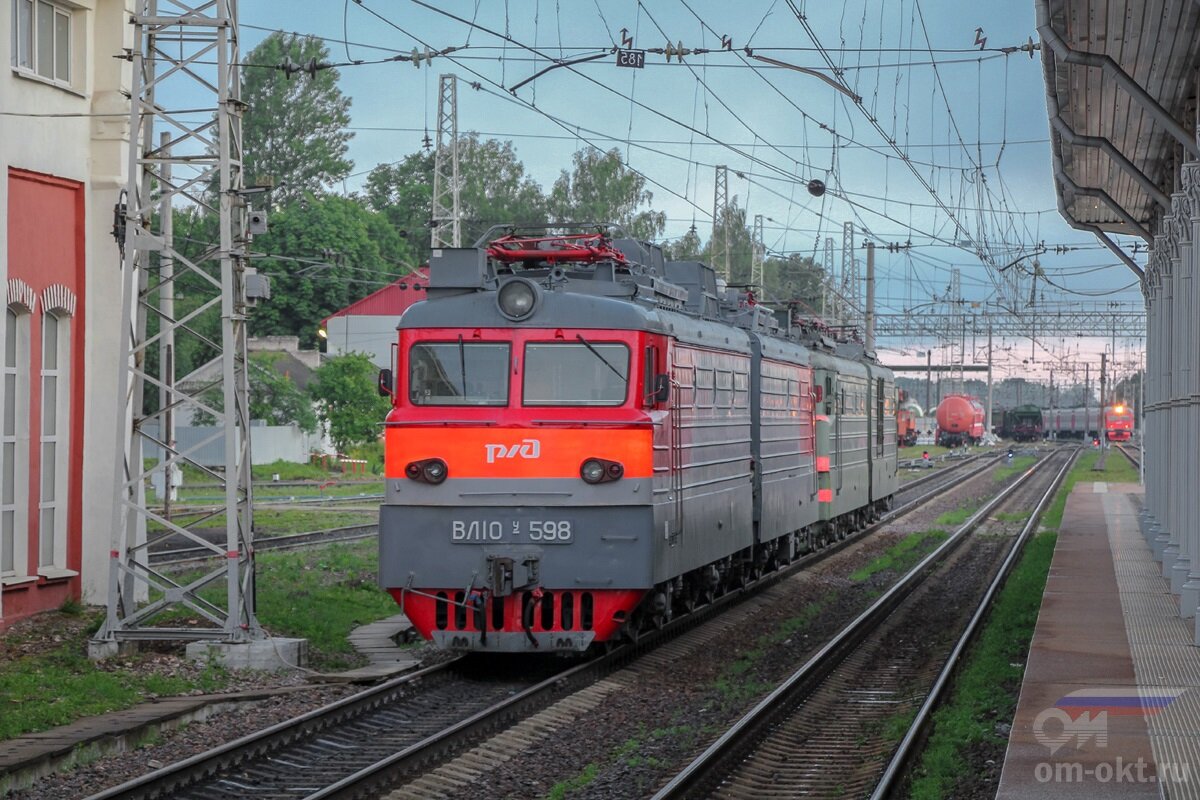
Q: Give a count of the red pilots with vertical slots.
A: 1